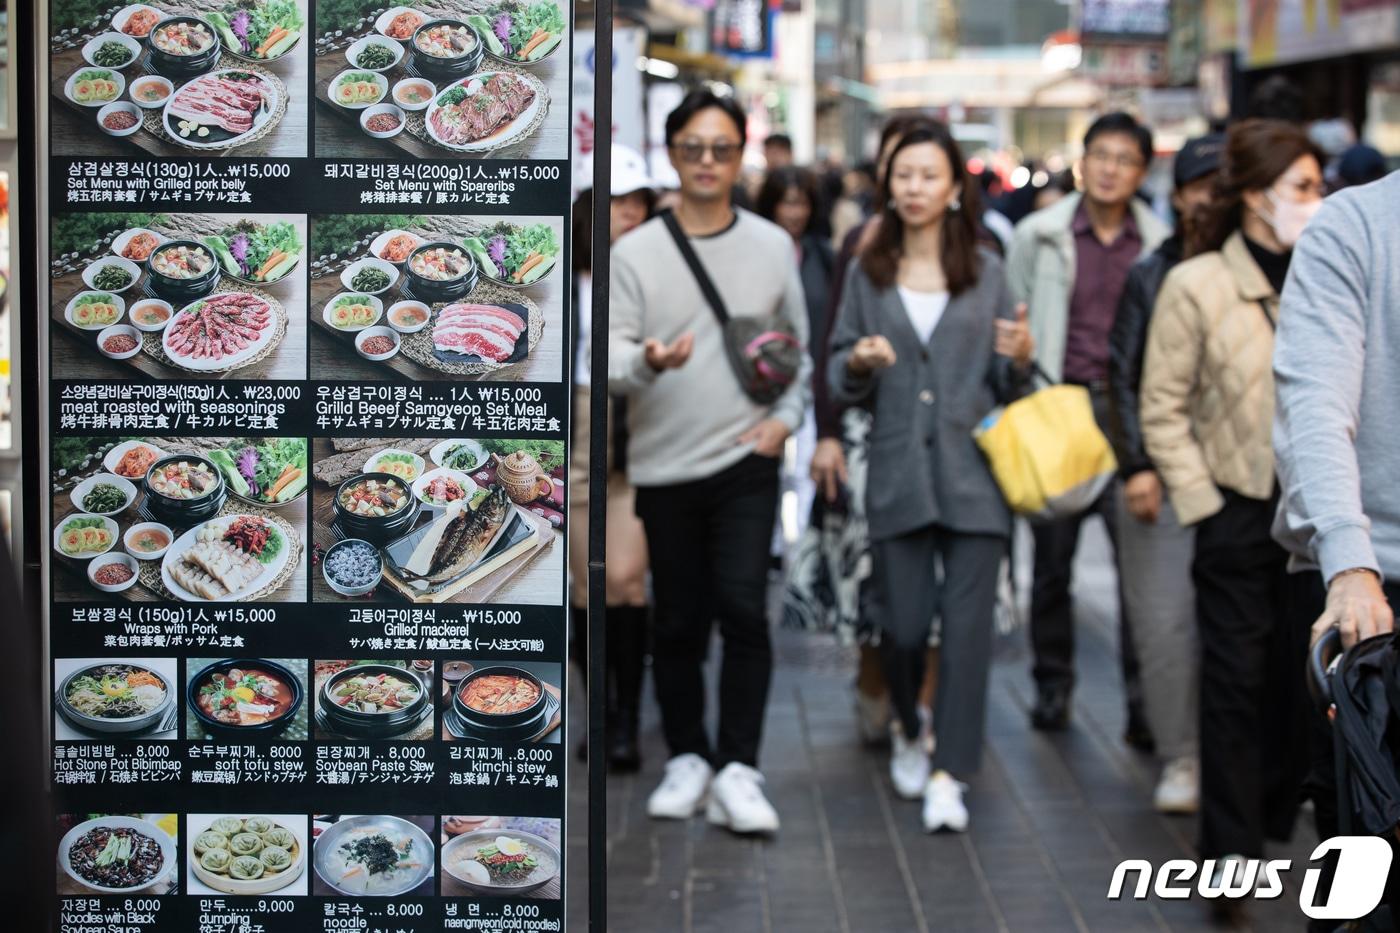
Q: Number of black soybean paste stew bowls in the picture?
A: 7